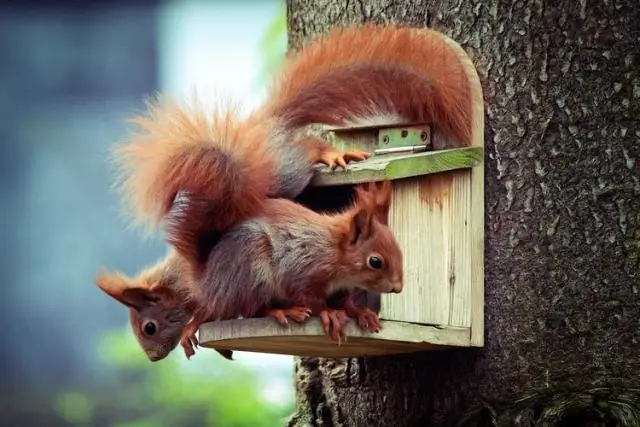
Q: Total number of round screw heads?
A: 3